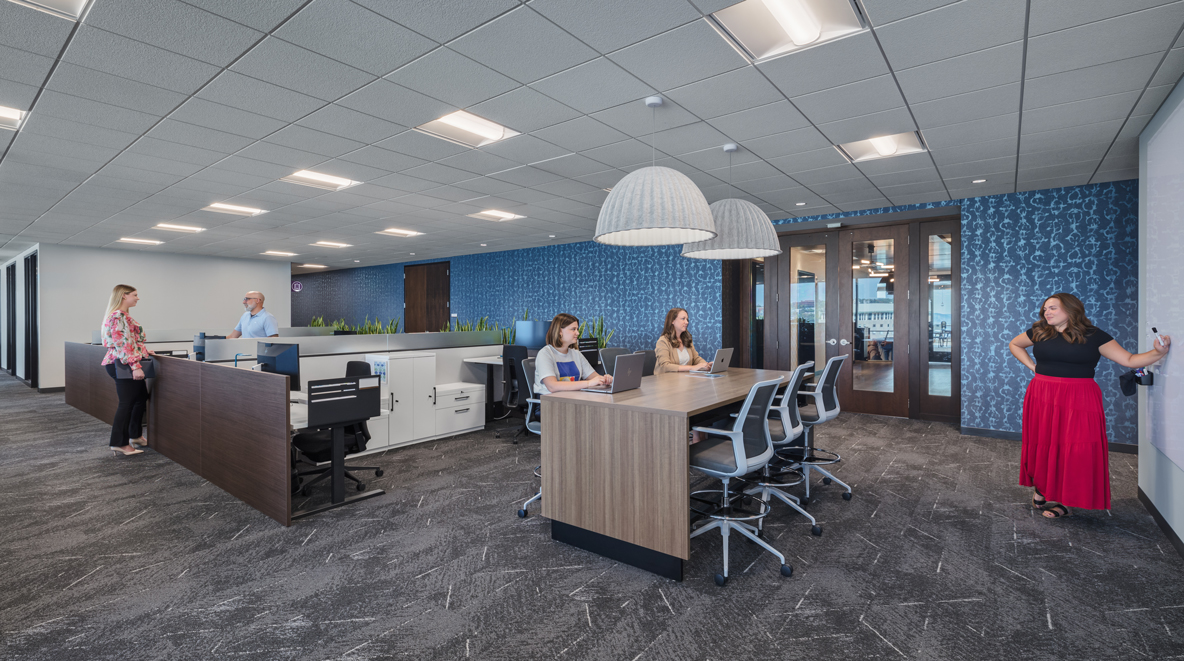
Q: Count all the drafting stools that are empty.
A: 4